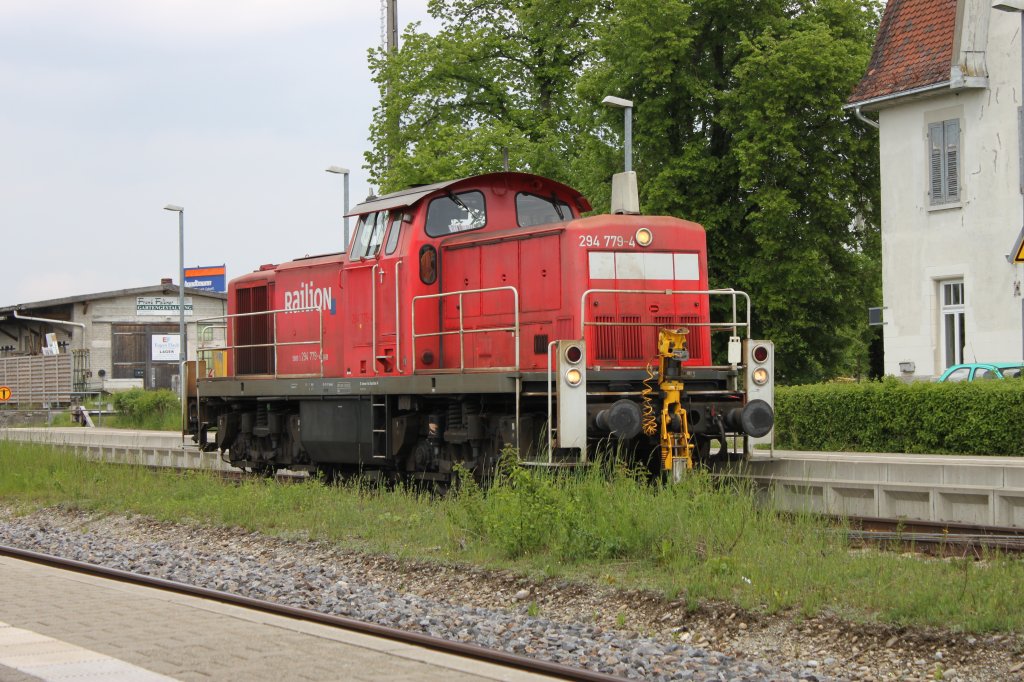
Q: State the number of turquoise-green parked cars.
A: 1